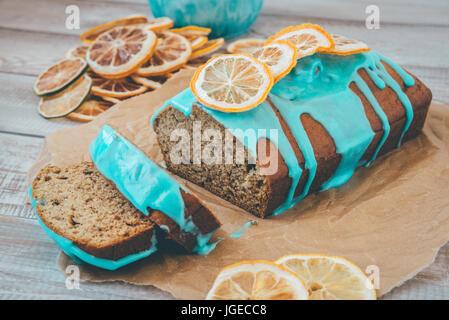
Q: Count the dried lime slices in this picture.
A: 2